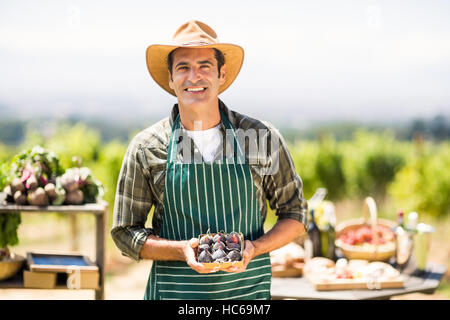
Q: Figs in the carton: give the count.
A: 9